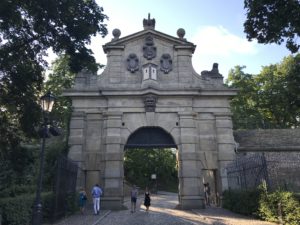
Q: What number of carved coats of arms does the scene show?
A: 3